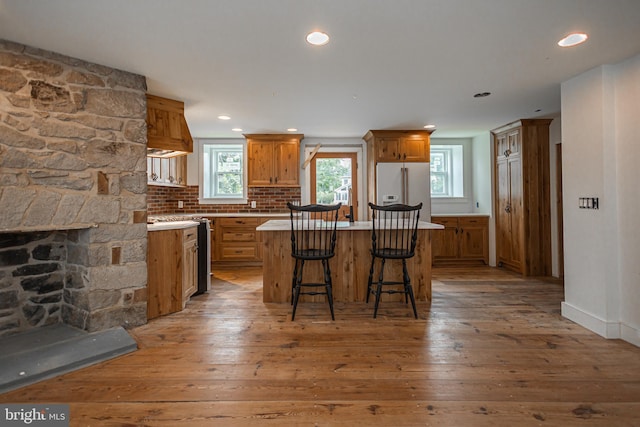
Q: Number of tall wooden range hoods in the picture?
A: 1